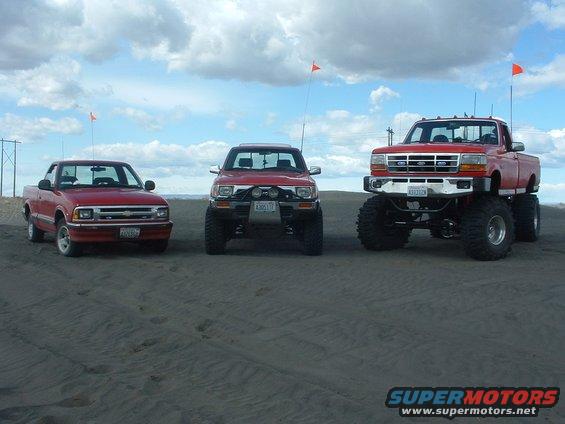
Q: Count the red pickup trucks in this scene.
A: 3